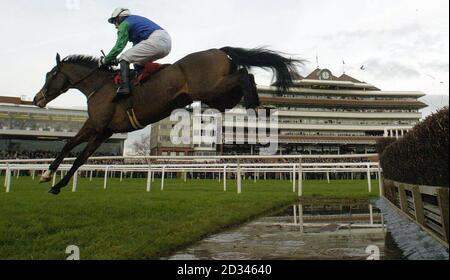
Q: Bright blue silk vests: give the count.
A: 1